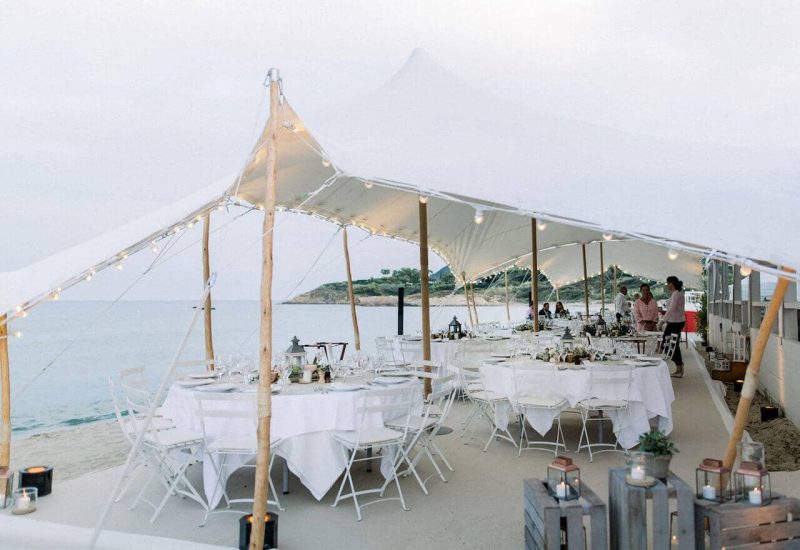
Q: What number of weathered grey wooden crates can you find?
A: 3